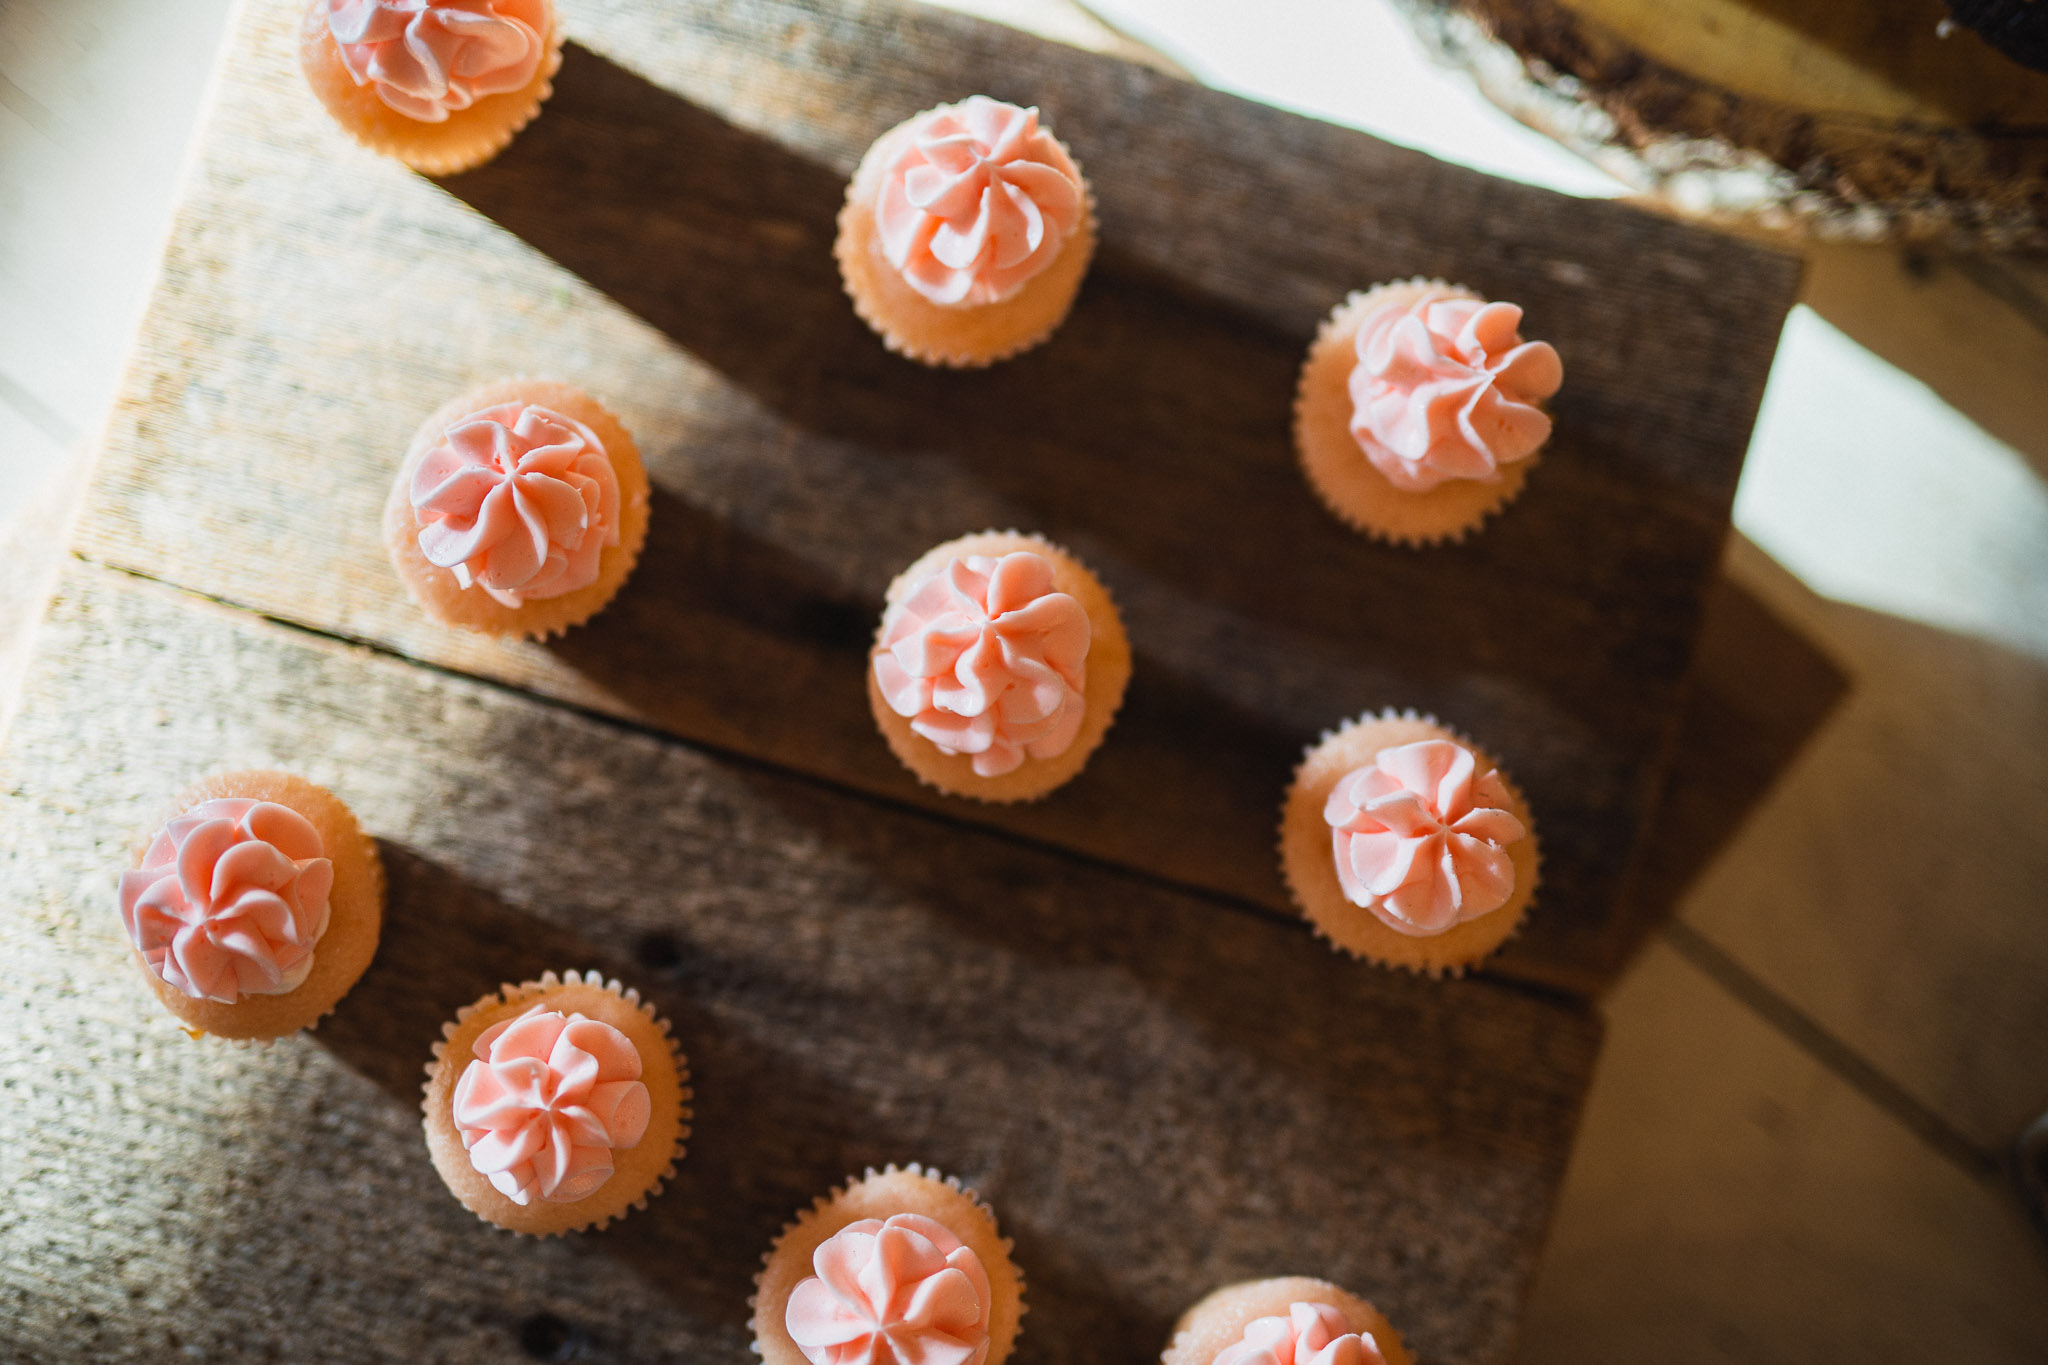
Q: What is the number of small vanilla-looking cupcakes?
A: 10